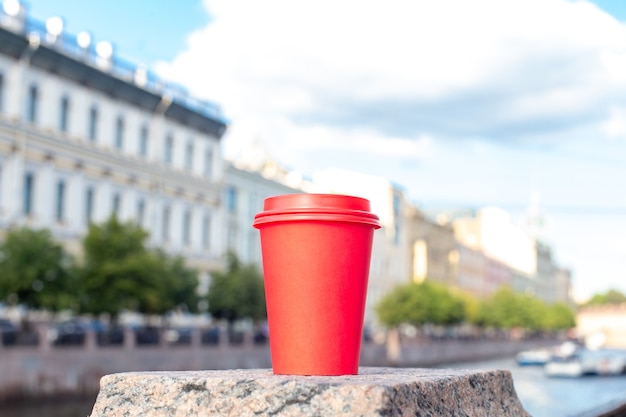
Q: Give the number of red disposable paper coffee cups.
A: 1